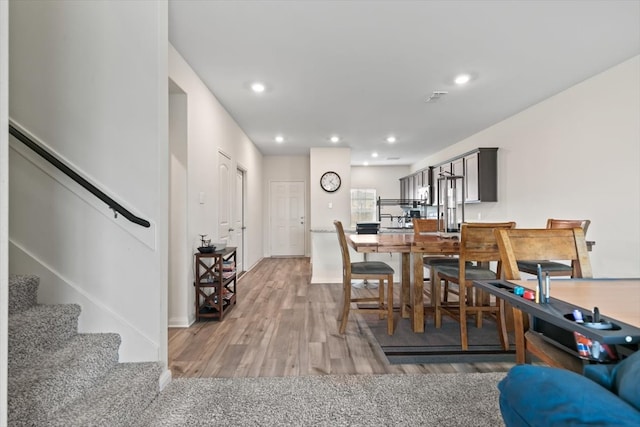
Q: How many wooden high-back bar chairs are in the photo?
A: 5